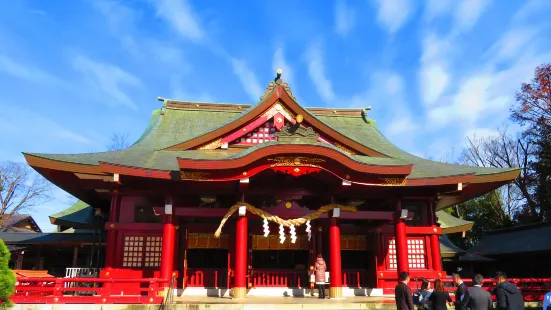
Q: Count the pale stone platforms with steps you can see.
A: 1